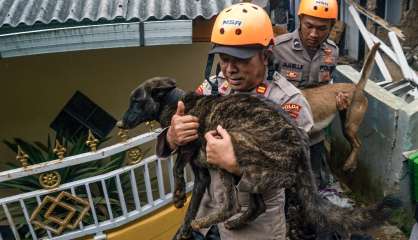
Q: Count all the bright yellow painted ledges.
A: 1